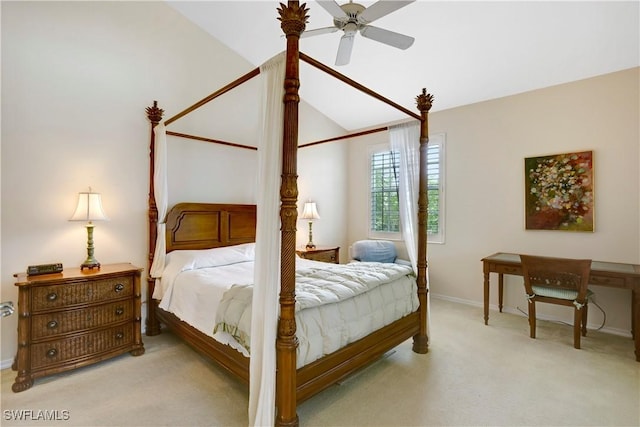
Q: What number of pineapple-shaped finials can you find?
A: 3